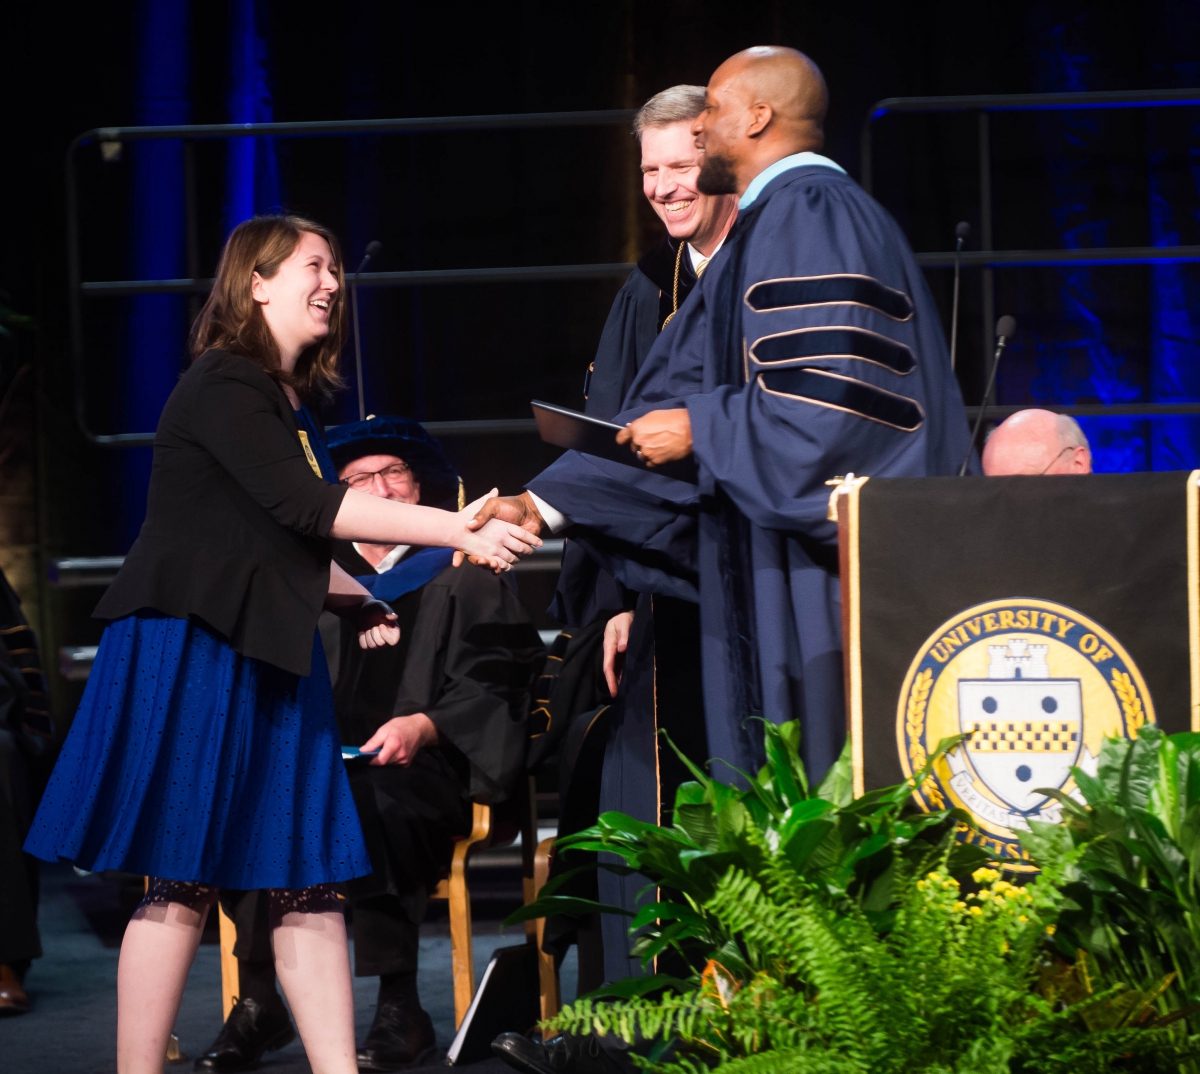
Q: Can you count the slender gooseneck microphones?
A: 3